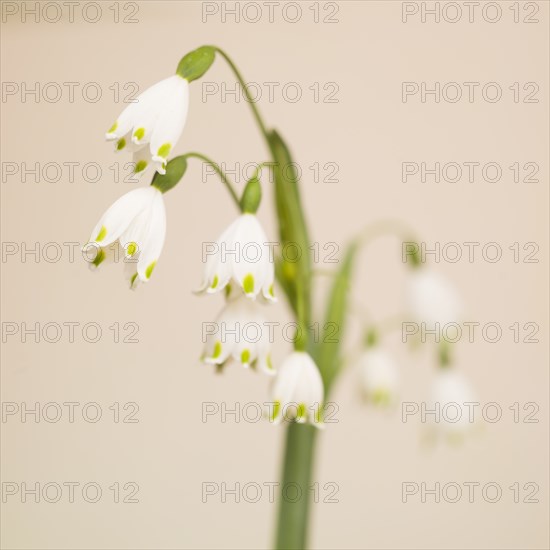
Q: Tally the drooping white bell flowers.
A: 8